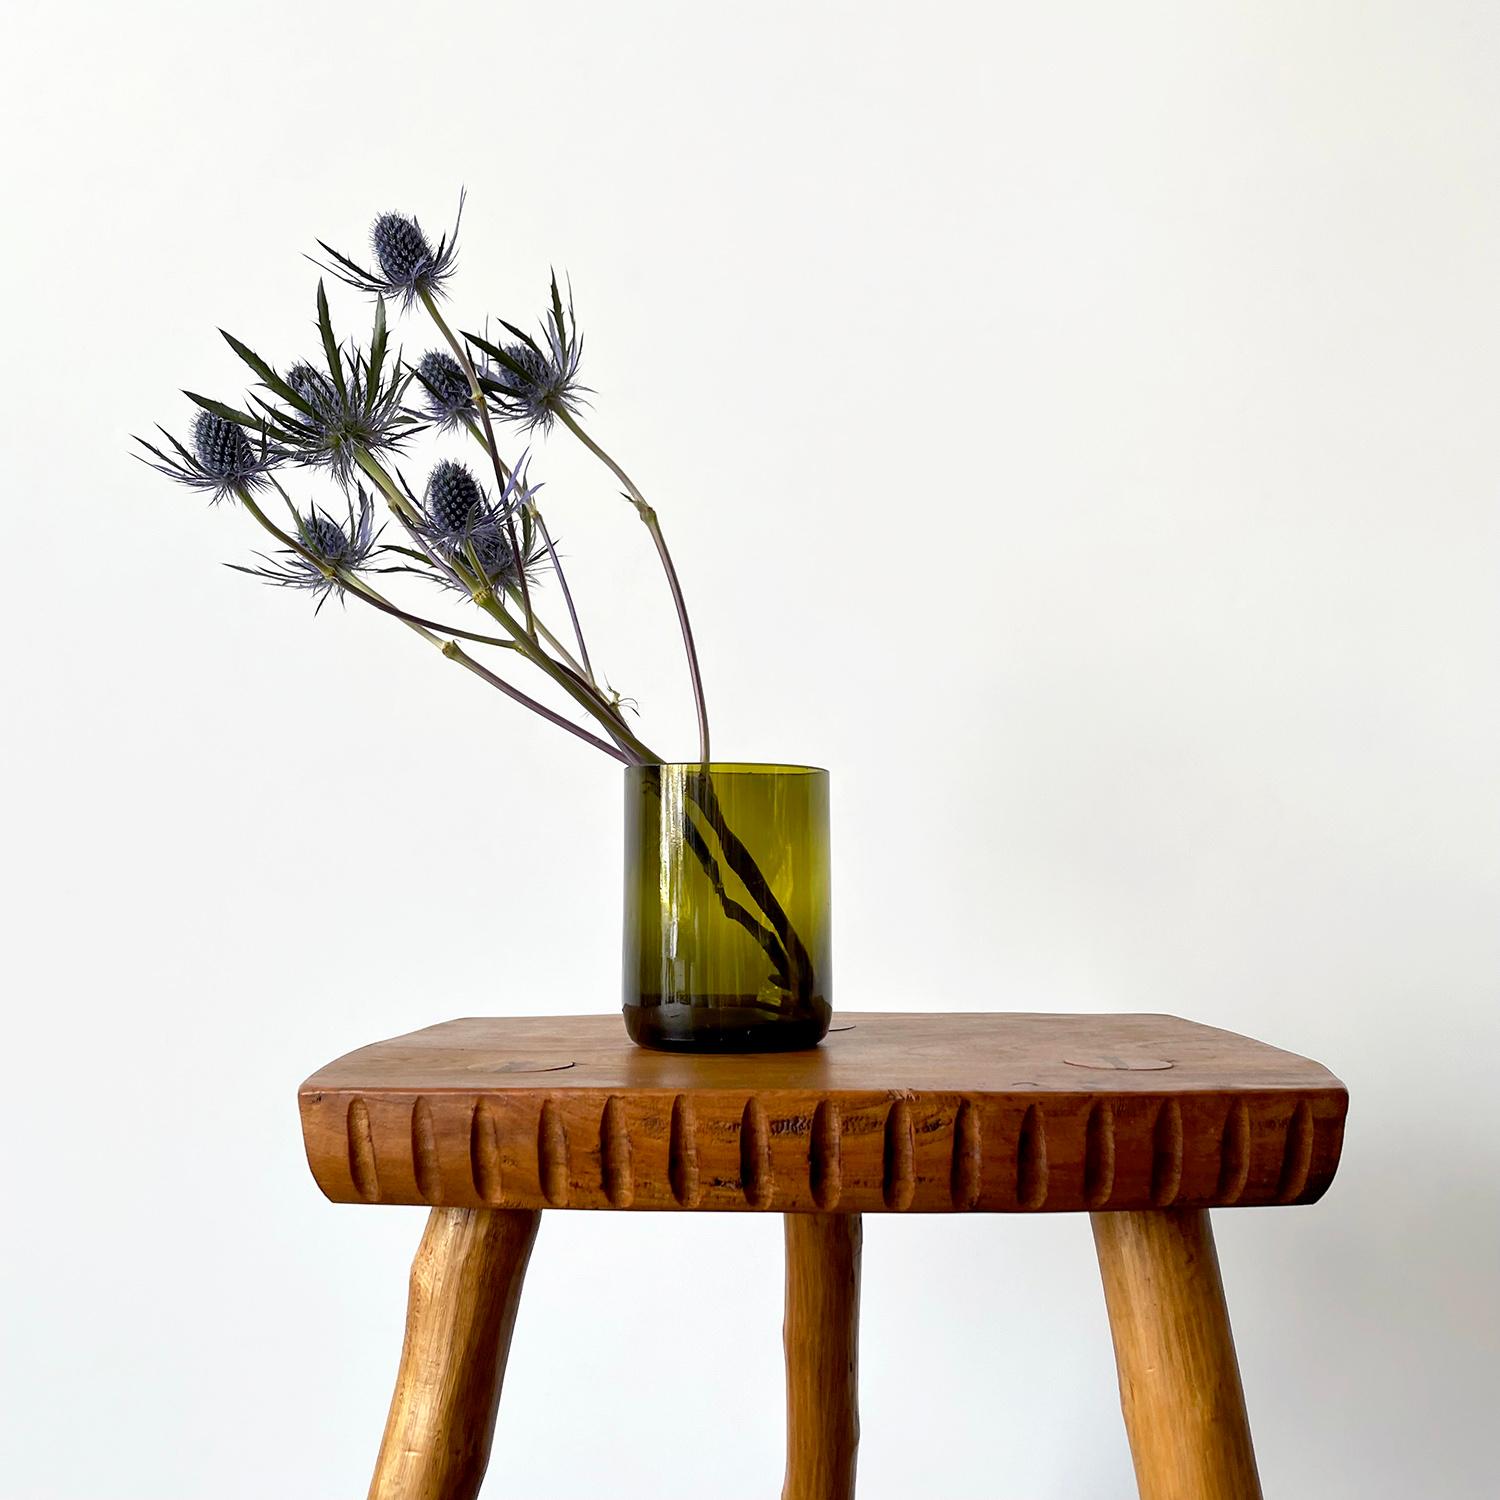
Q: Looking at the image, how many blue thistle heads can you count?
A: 8